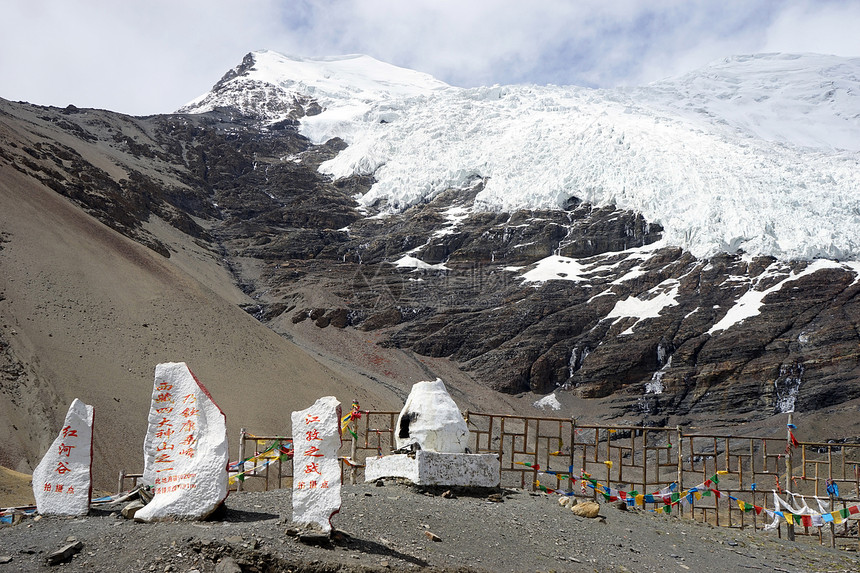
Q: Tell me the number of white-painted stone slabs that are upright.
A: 3